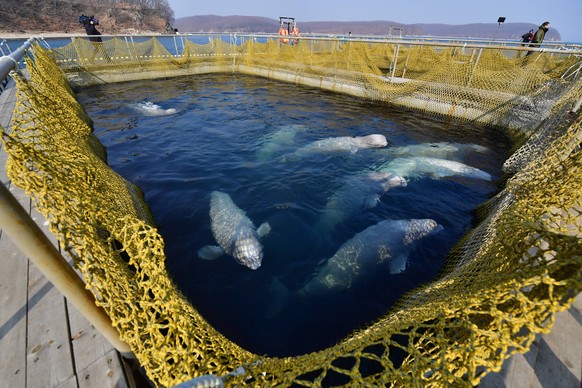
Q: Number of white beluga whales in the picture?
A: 8